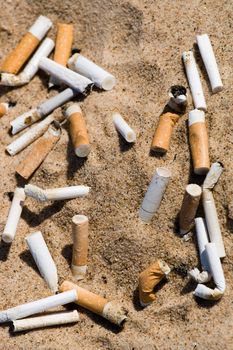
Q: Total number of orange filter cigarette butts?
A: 11